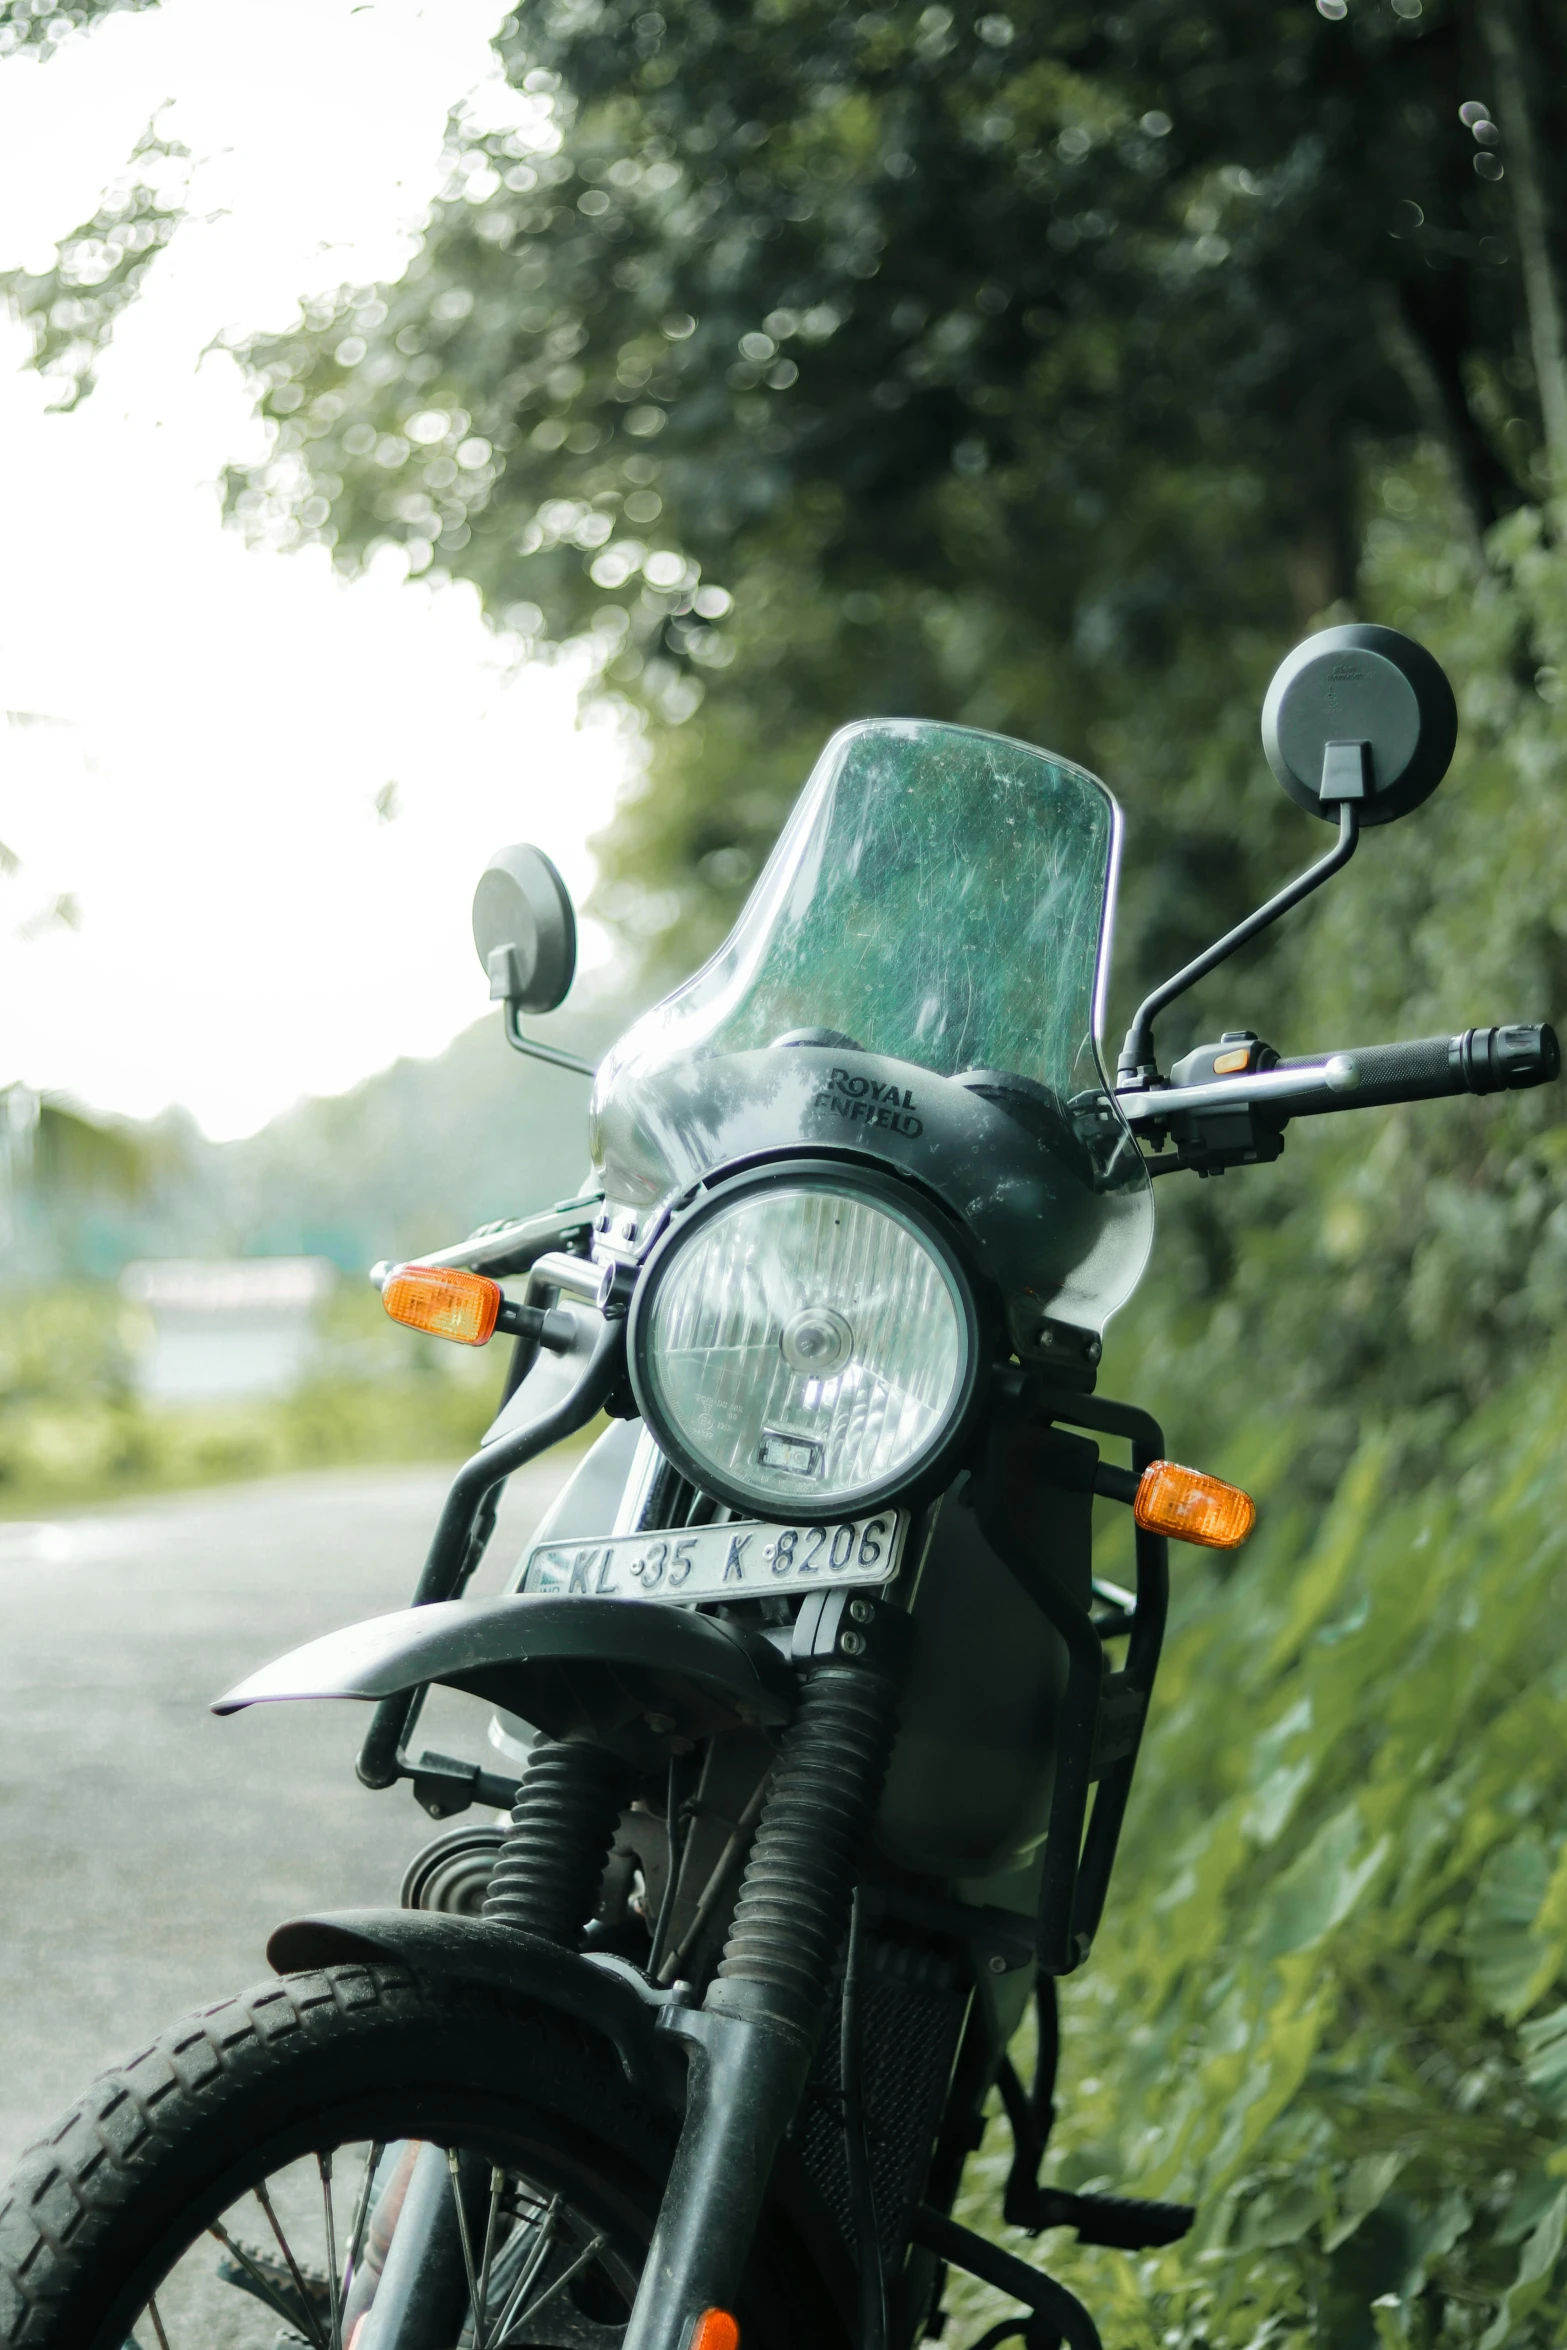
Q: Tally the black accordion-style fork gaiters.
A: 2